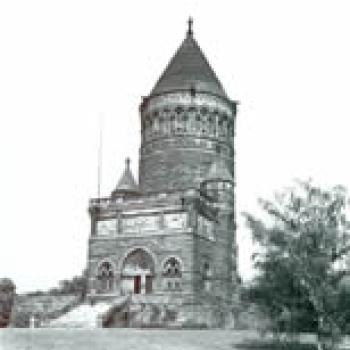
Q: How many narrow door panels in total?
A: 2